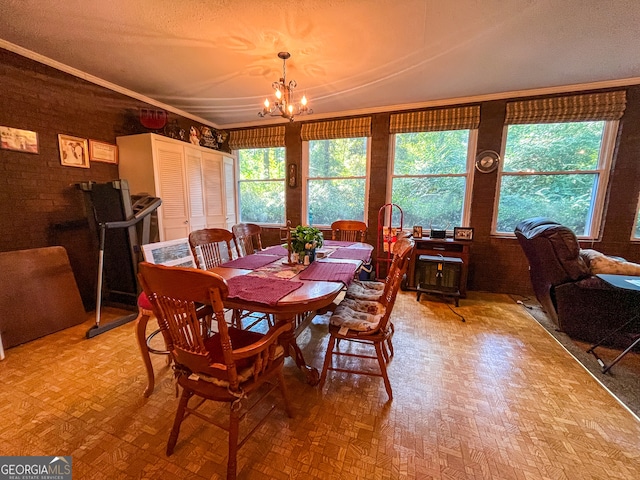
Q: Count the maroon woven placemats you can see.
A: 6